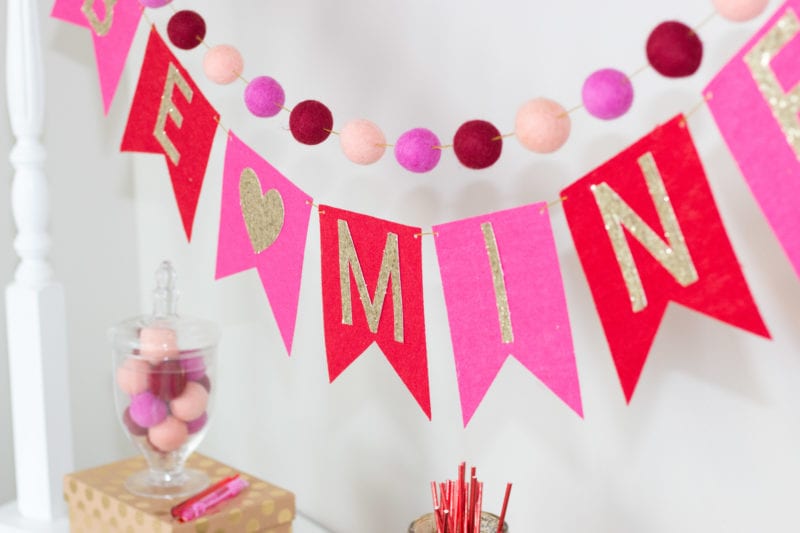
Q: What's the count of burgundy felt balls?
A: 7